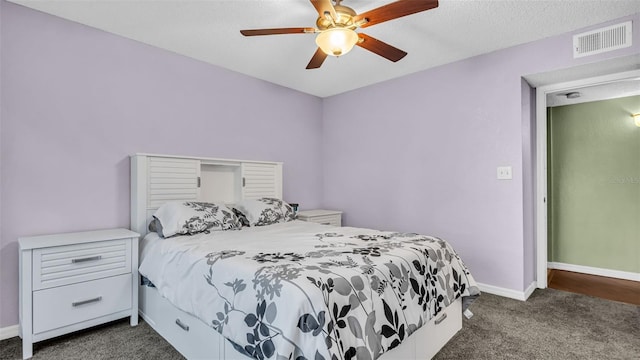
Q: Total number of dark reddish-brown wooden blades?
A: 5